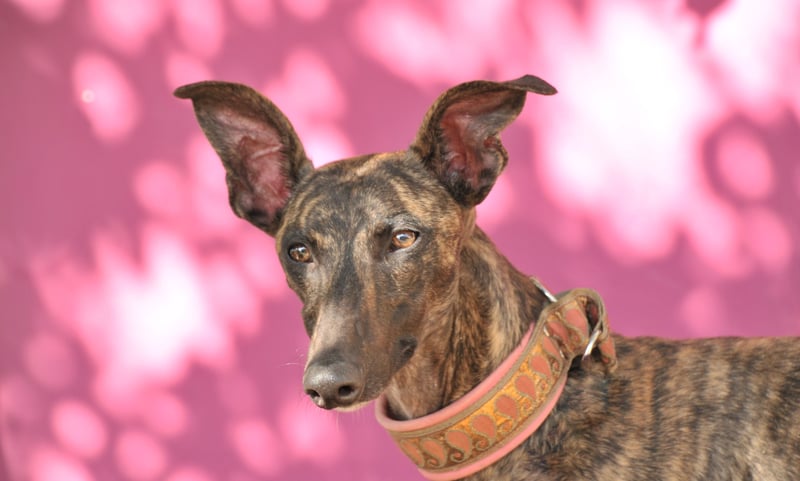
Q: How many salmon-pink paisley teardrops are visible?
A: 11